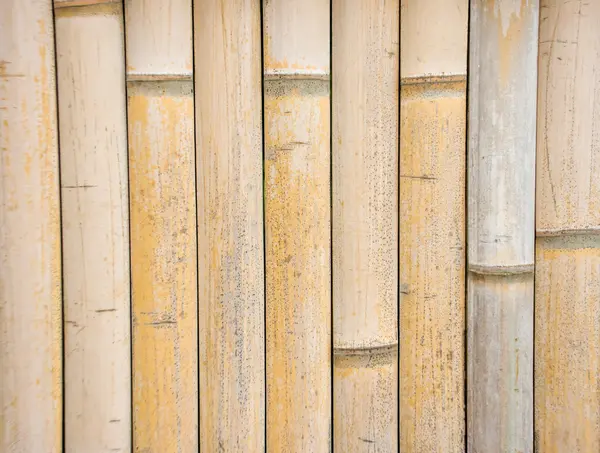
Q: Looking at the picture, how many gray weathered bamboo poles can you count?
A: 1